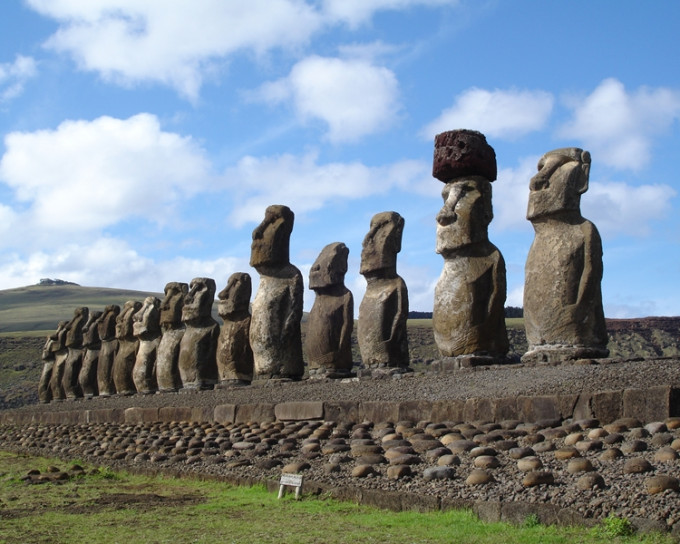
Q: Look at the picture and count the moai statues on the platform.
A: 15